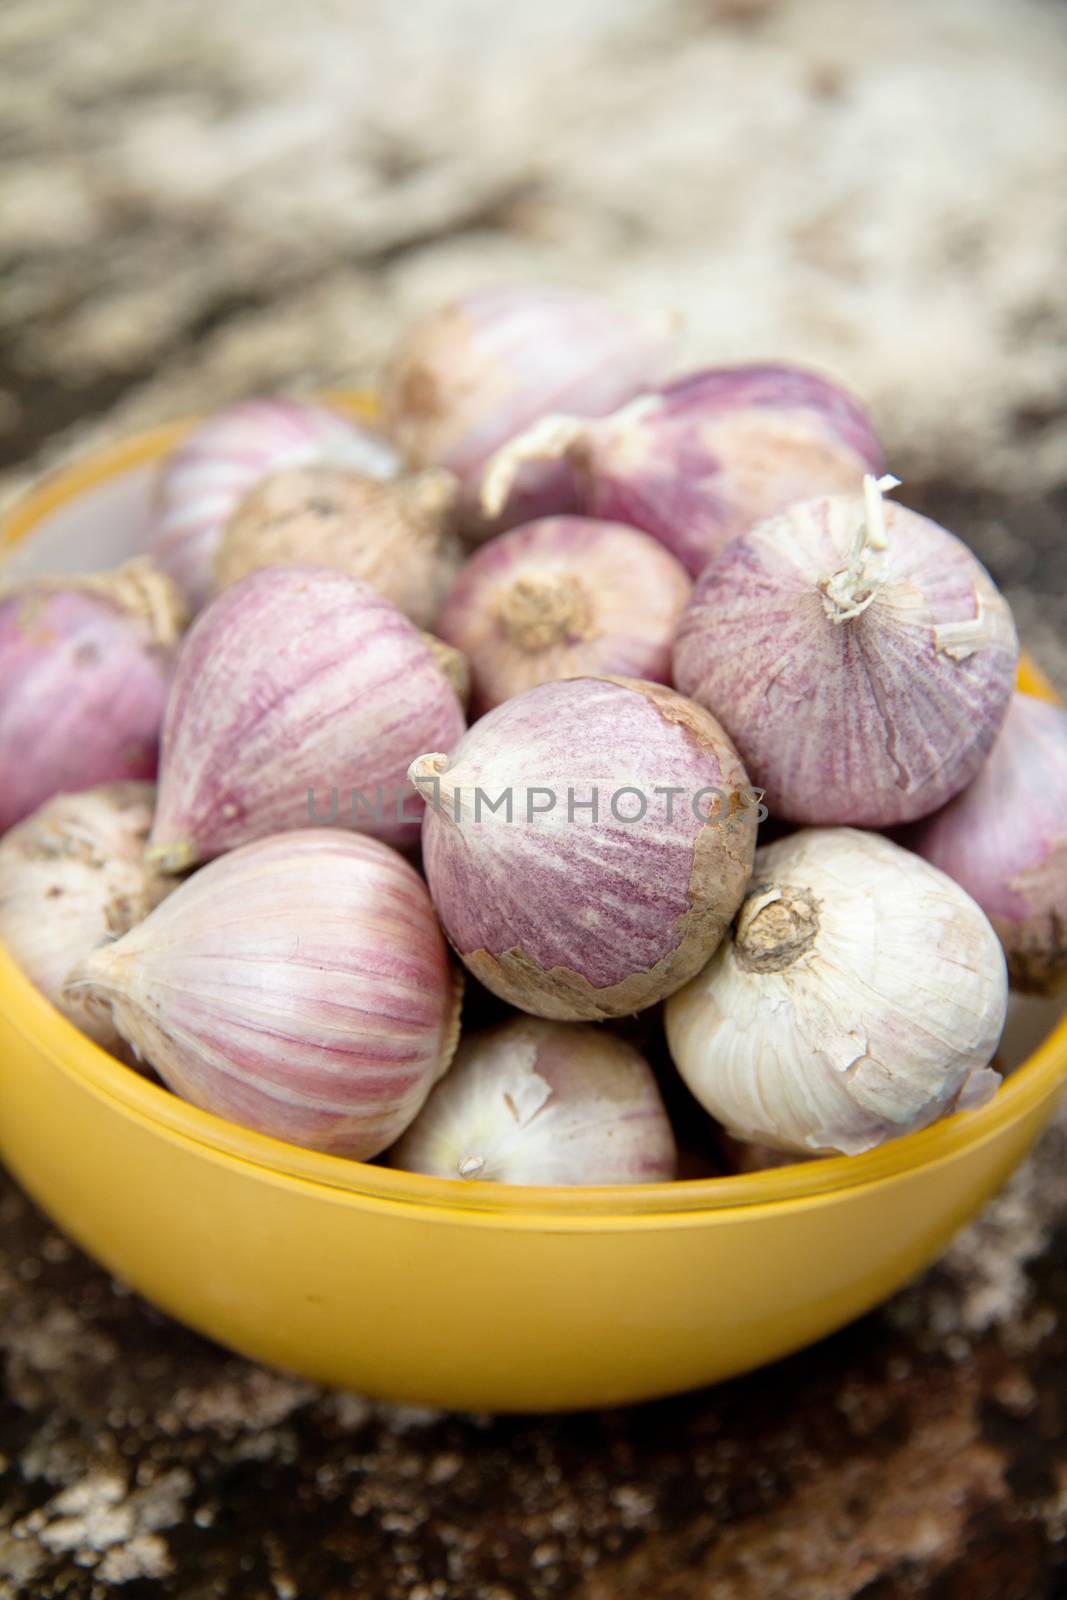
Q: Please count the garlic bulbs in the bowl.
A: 14